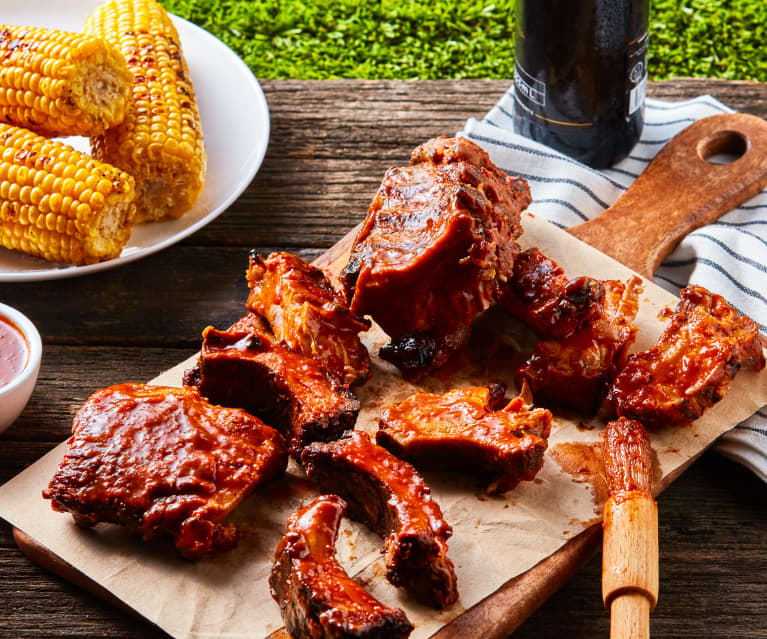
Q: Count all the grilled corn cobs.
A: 3